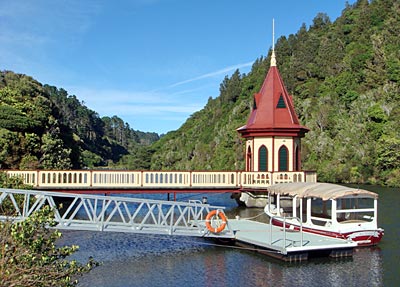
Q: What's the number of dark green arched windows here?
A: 2